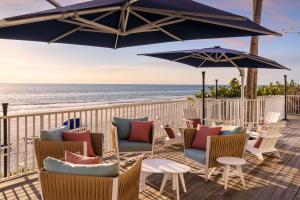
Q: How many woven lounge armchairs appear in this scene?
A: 4